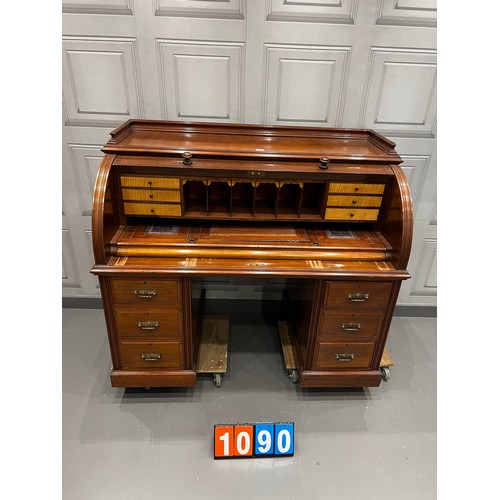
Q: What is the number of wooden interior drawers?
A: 6